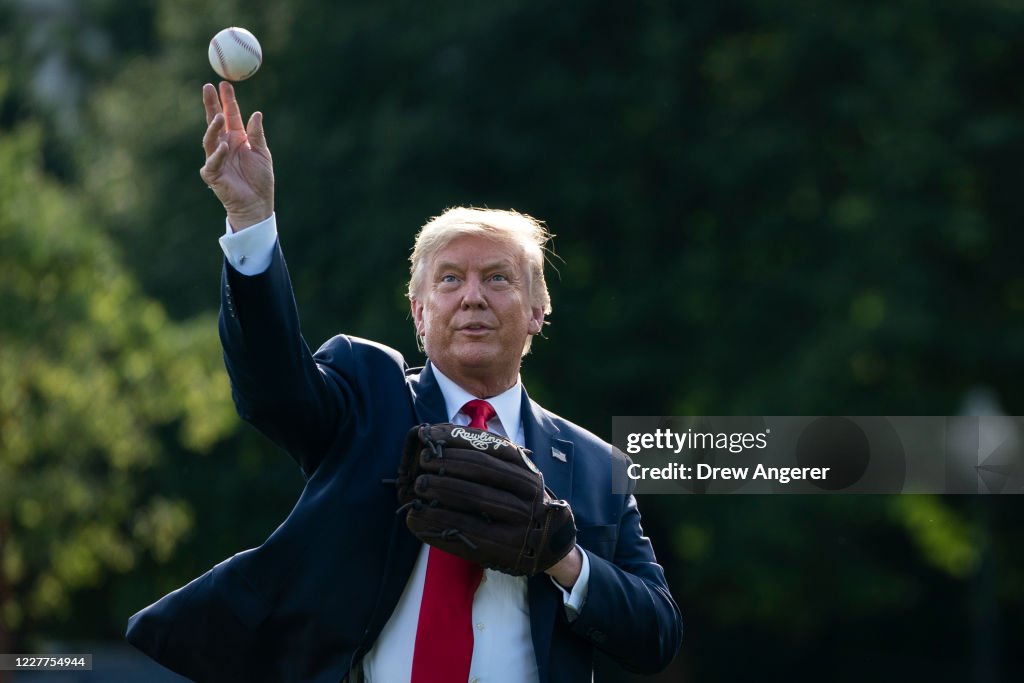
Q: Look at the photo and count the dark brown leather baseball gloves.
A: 1